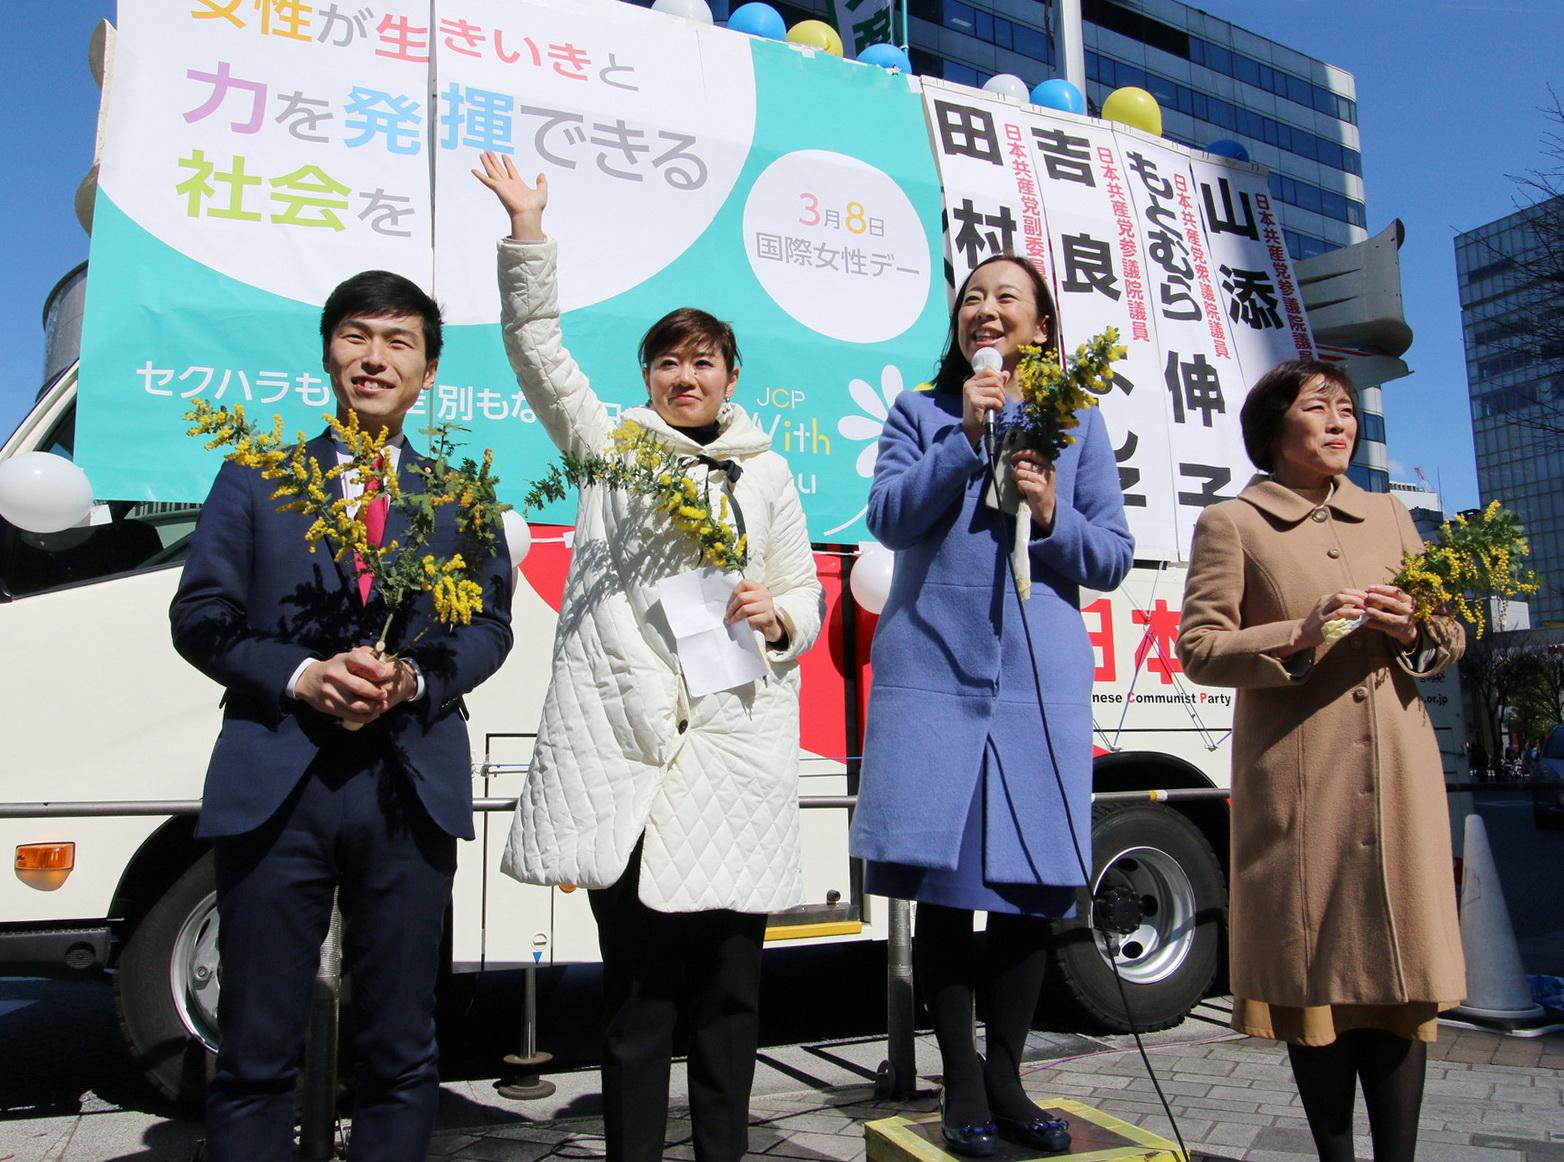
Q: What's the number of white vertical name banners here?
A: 4